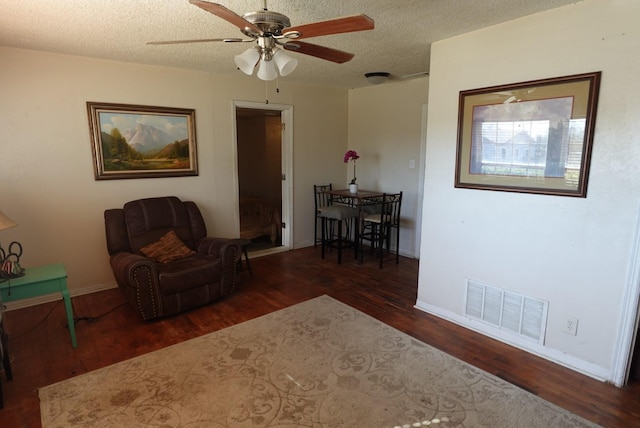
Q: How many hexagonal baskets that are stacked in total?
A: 0